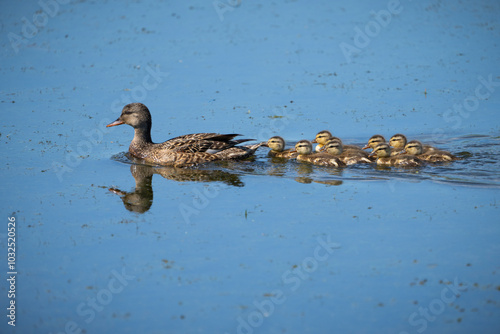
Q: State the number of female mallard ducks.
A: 1